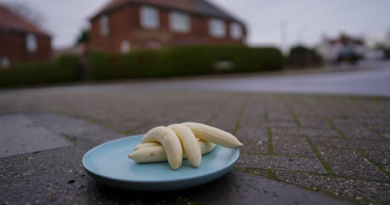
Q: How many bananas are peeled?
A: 5